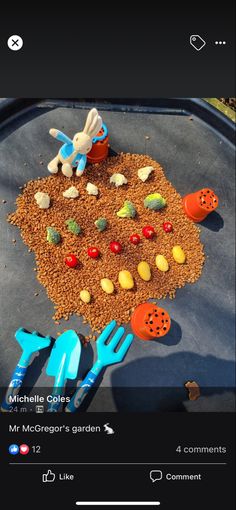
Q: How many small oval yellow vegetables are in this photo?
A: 6